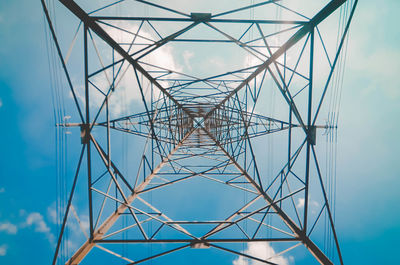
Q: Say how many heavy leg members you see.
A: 4